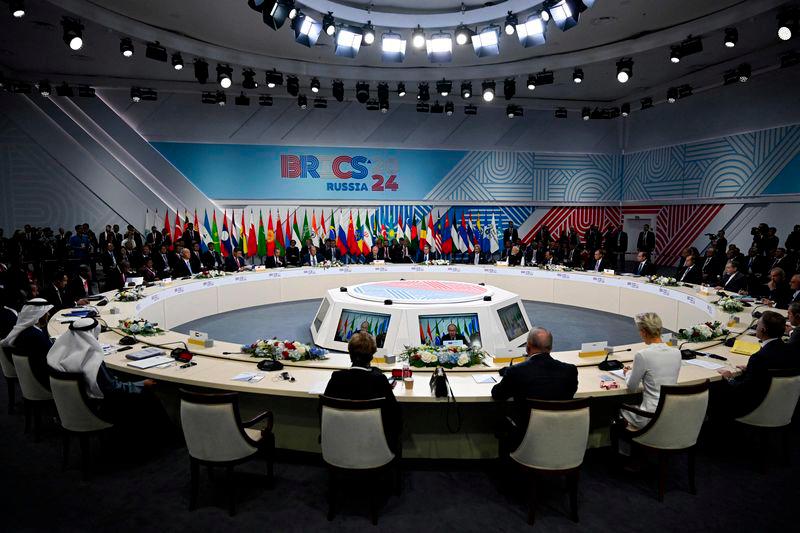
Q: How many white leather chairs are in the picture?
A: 8